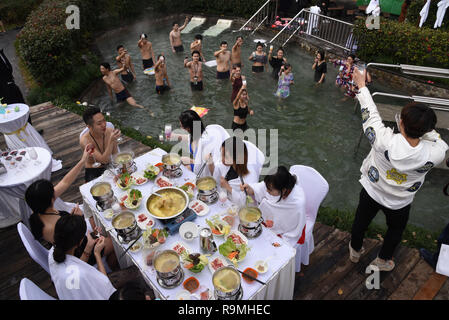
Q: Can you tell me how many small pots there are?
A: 8